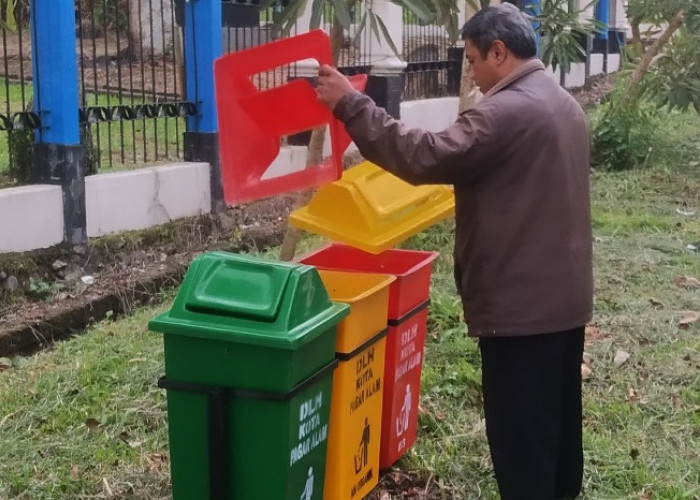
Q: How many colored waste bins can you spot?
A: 3